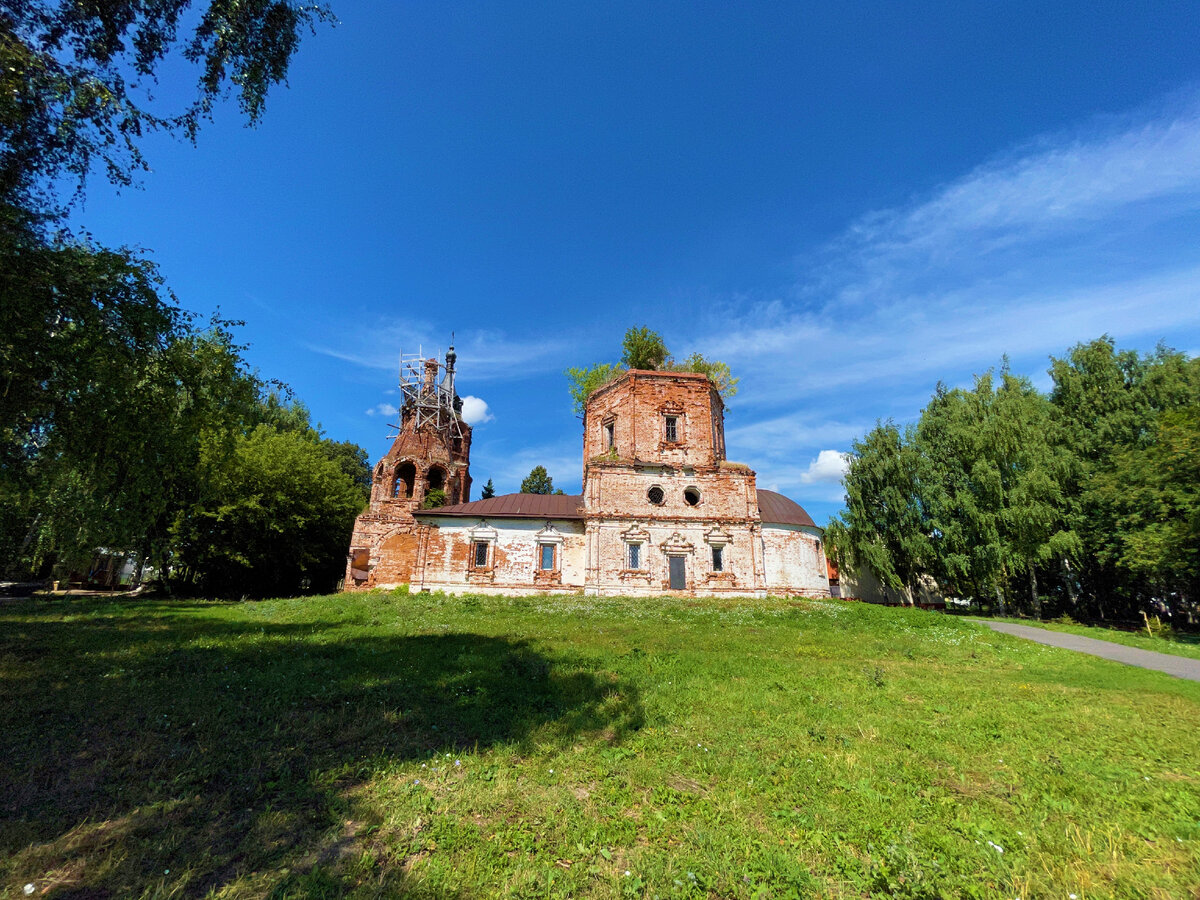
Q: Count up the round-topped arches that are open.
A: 2